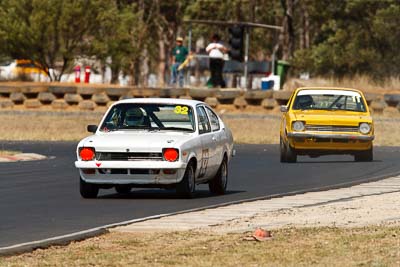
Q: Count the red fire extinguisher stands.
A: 2